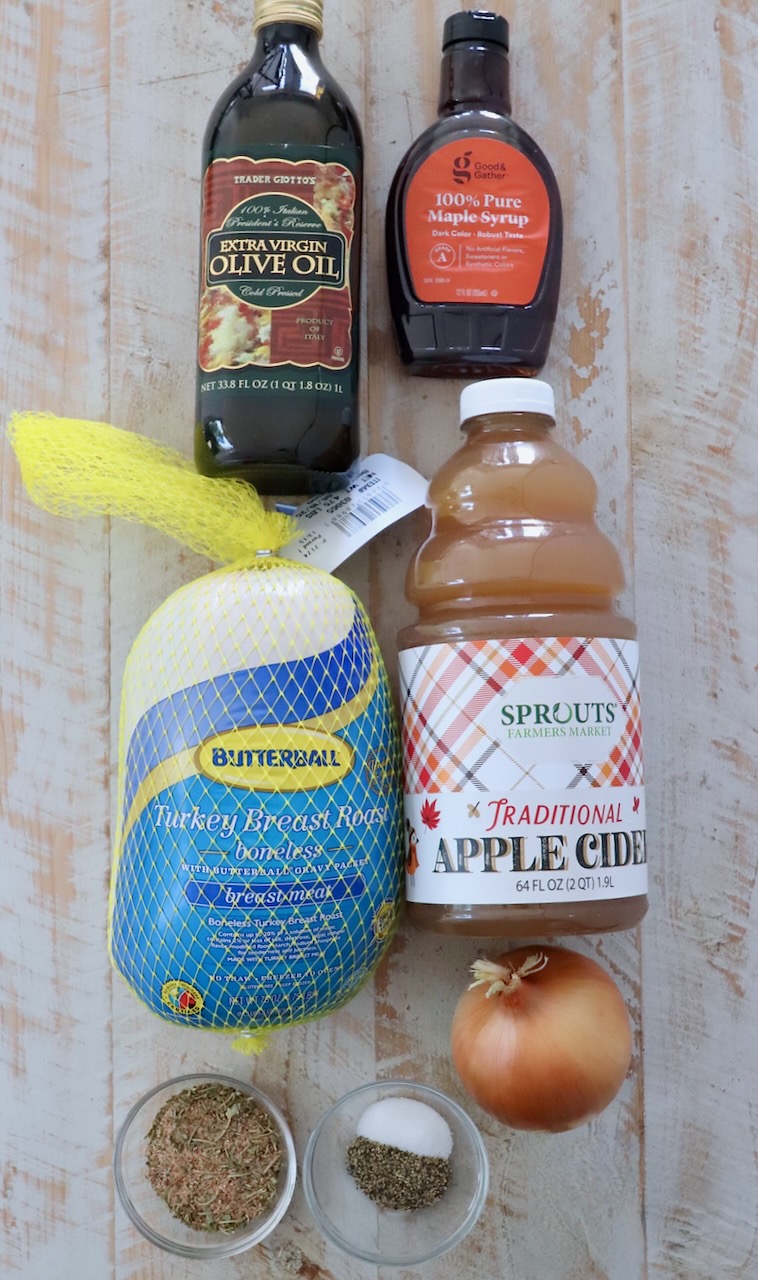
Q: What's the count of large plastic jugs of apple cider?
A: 1